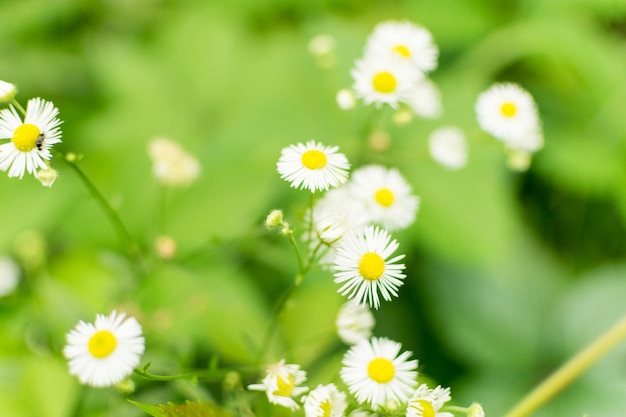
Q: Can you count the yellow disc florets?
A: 12